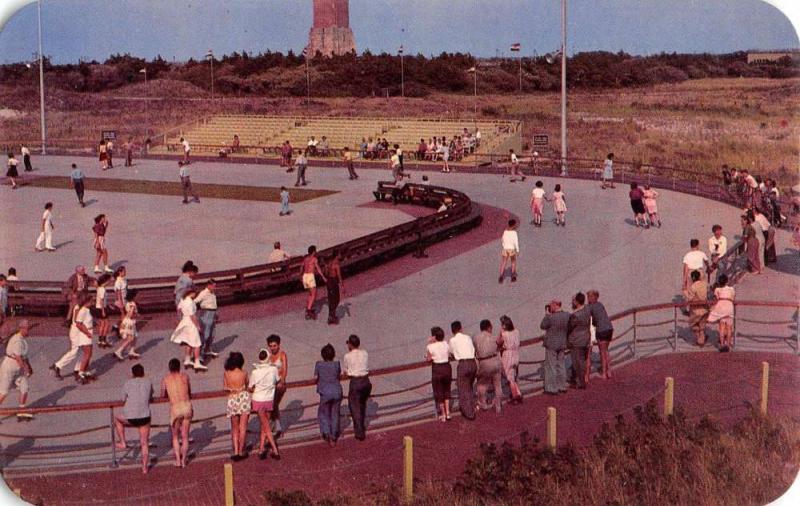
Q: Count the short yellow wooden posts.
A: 5